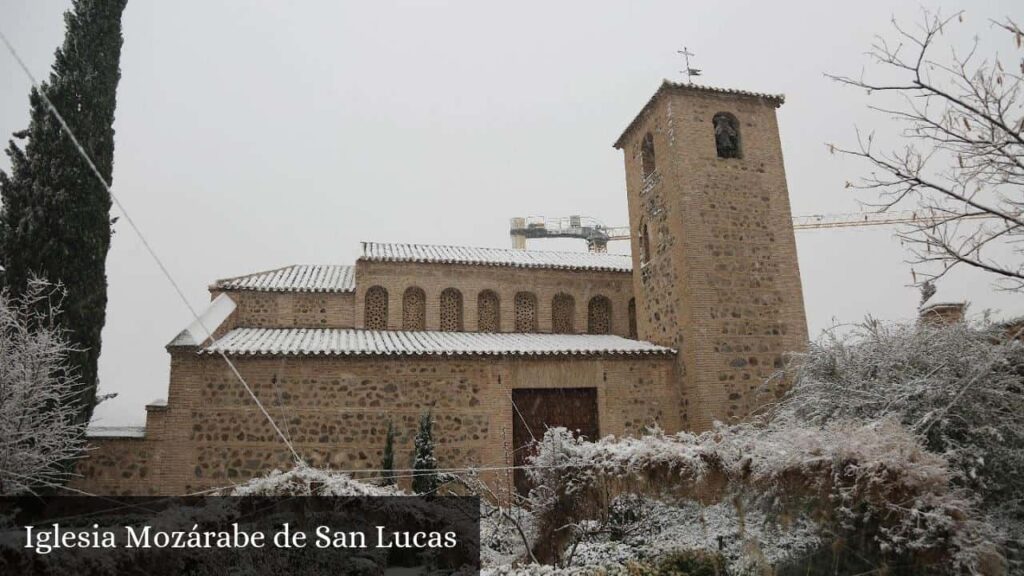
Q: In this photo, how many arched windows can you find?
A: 11